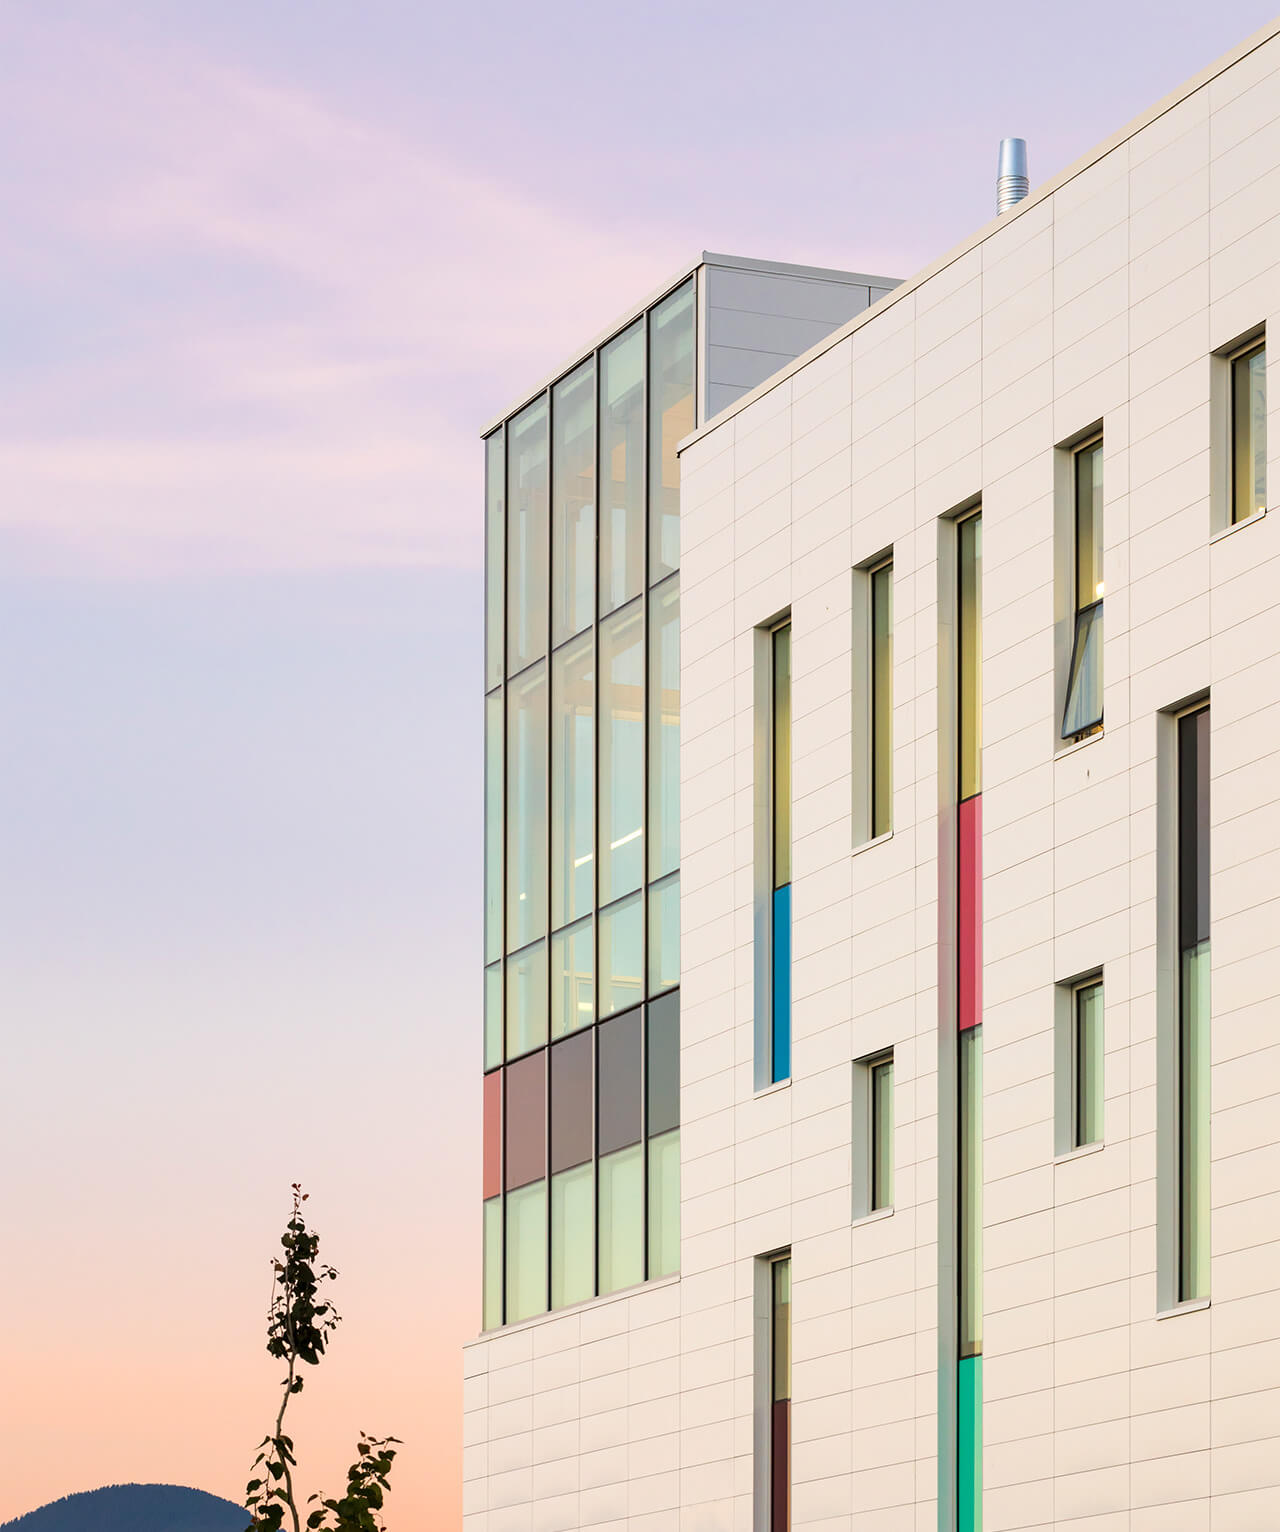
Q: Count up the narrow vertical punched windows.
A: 9